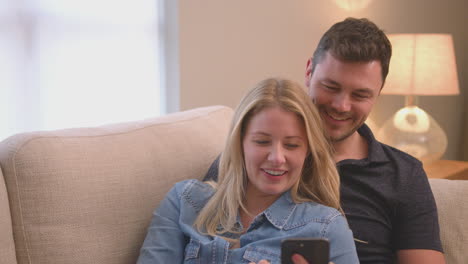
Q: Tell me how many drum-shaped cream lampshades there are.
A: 1